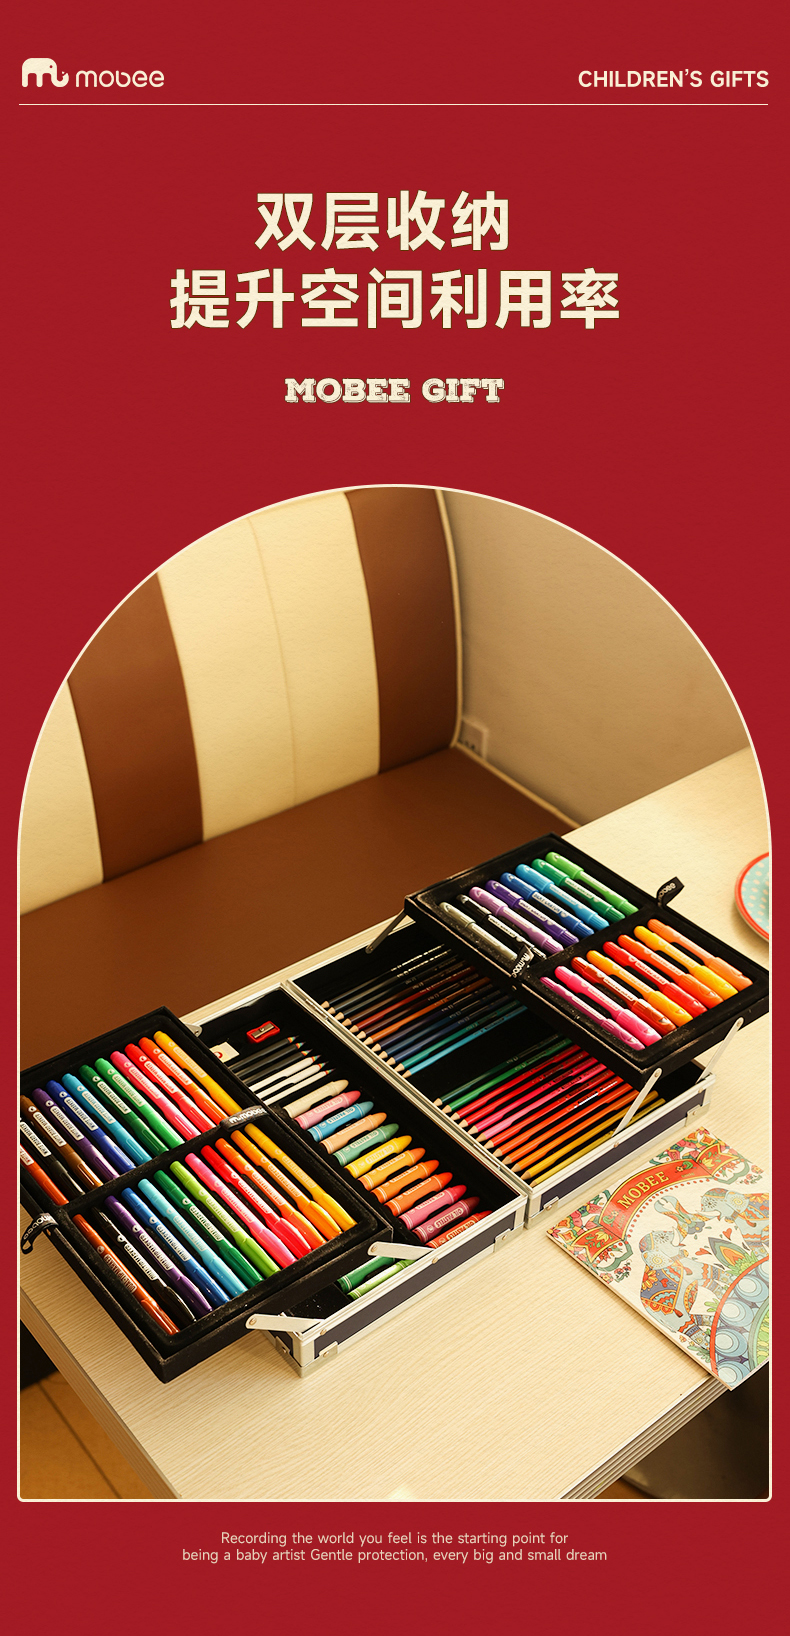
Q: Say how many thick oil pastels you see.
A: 14